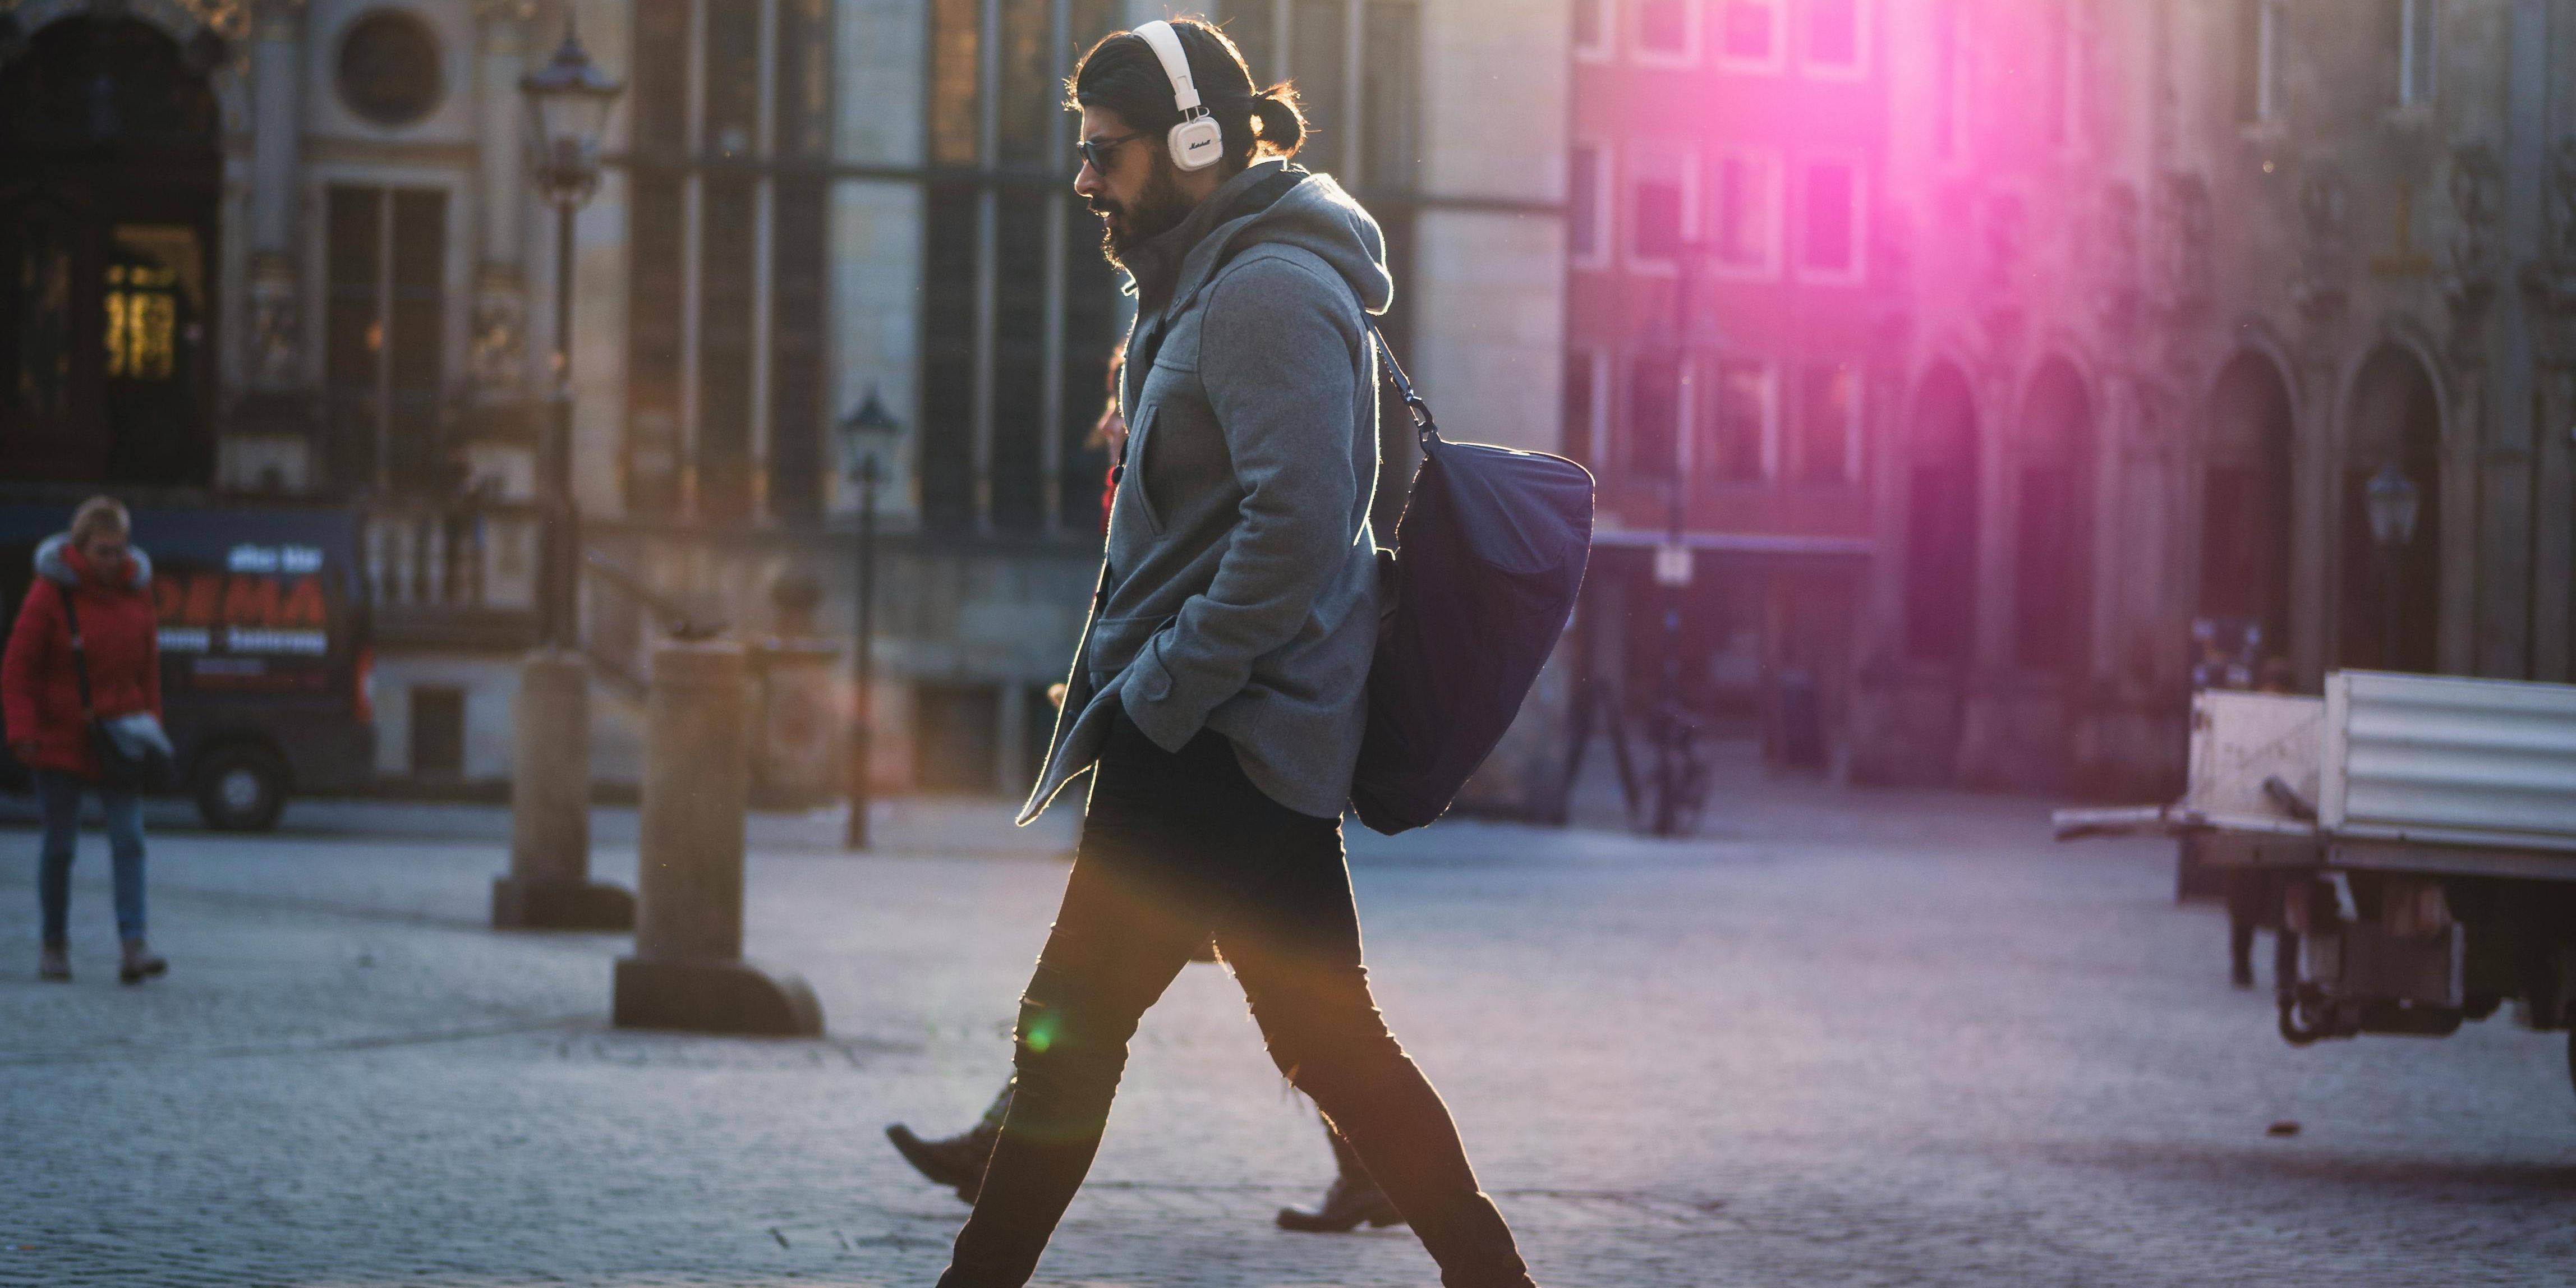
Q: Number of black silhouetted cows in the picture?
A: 0